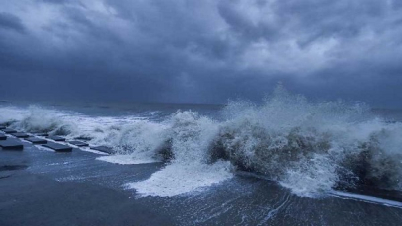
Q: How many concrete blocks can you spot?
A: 11